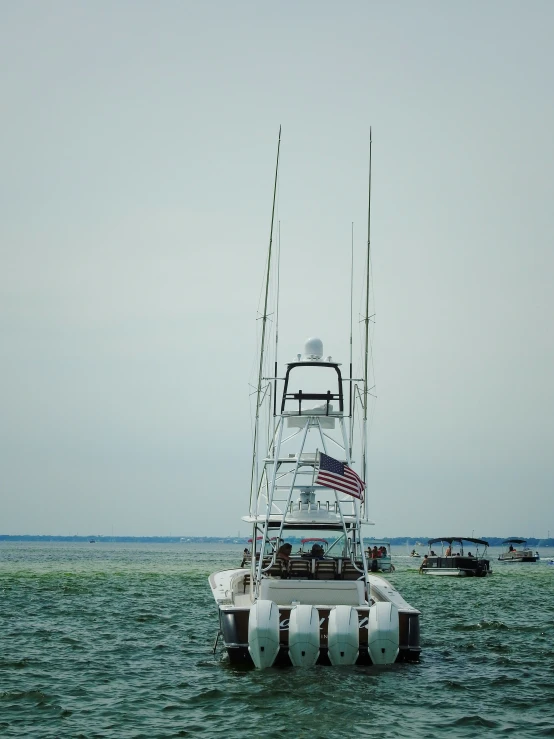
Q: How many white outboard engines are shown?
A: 4